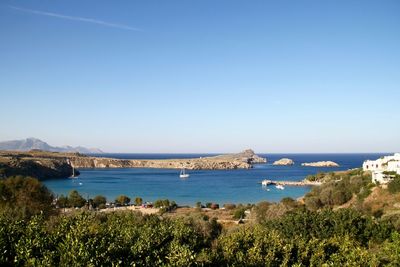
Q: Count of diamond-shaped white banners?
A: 0